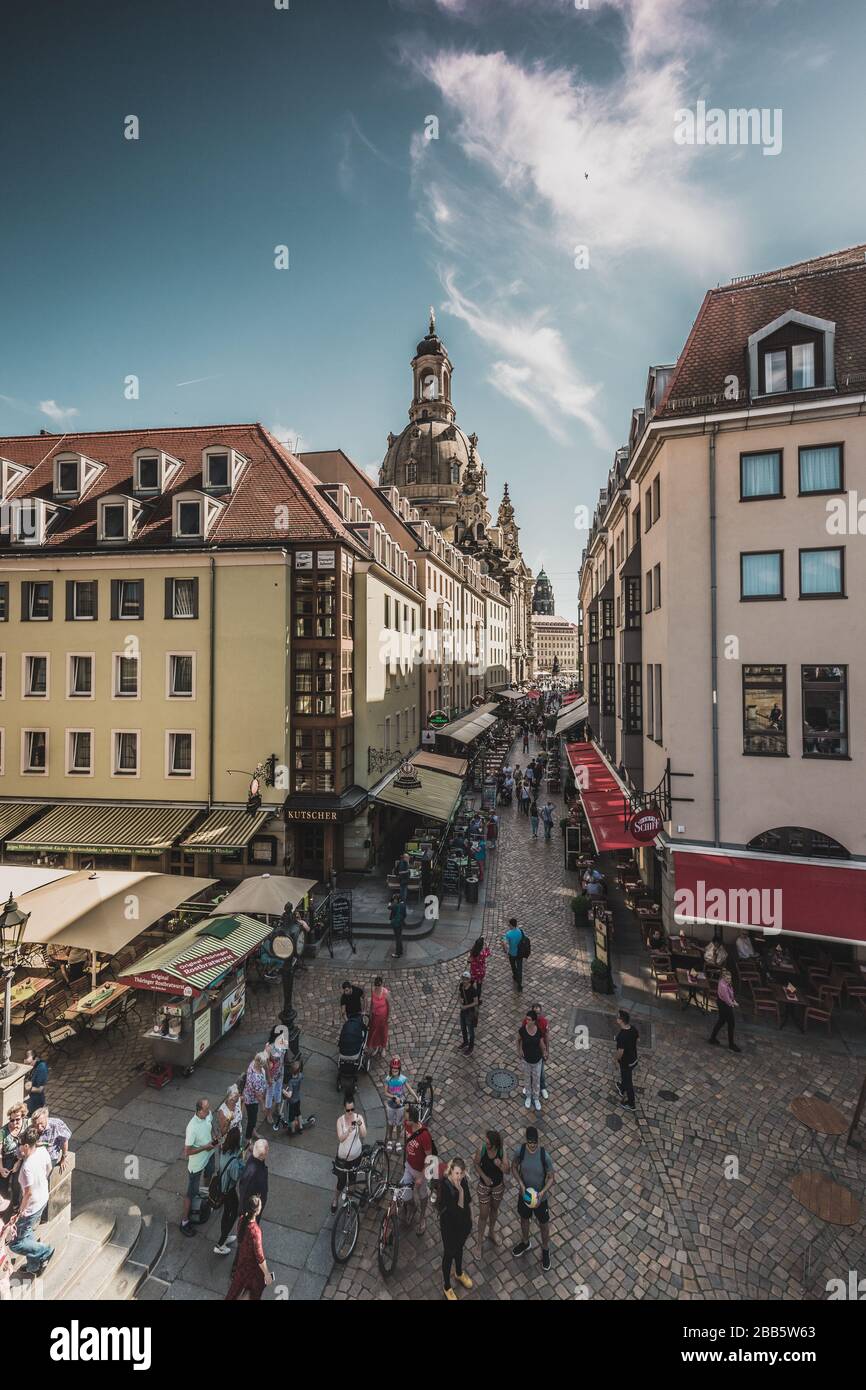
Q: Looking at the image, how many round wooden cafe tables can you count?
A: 2